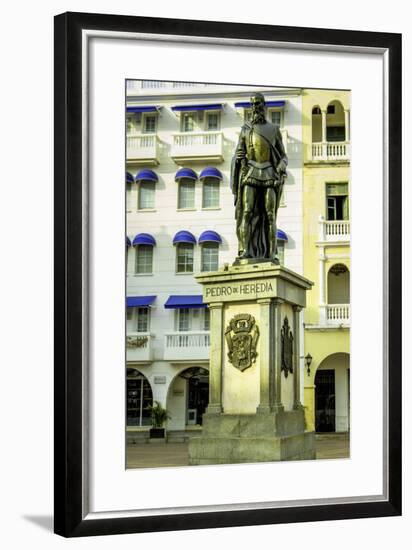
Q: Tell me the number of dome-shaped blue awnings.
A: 9